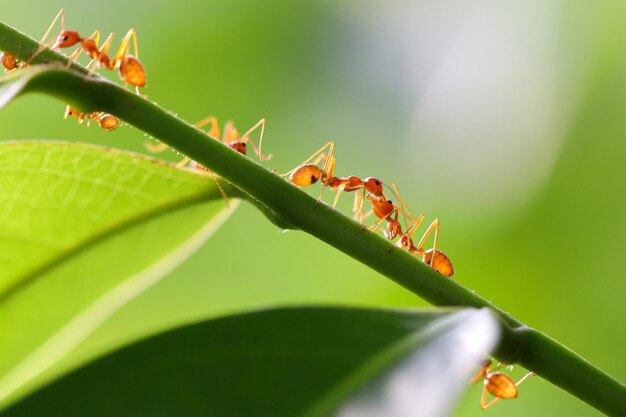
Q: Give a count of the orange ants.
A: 7